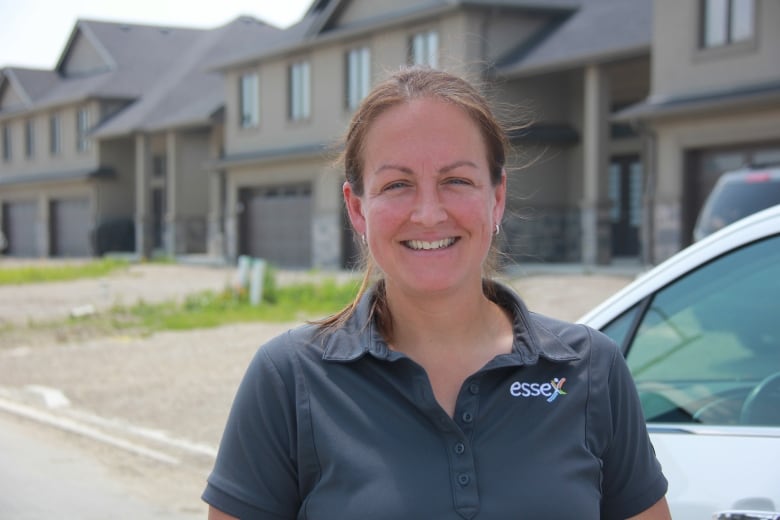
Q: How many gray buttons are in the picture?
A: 4